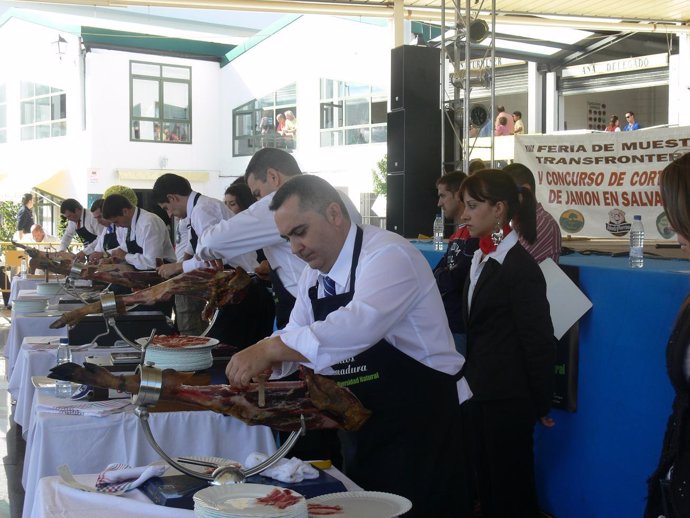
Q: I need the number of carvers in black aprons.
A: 6